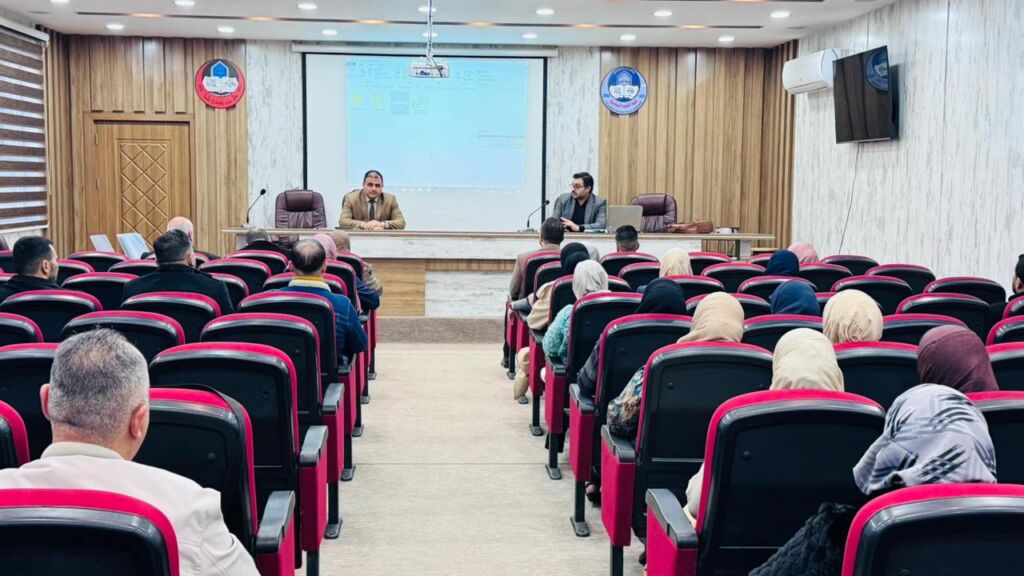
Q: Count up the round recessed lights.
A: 14